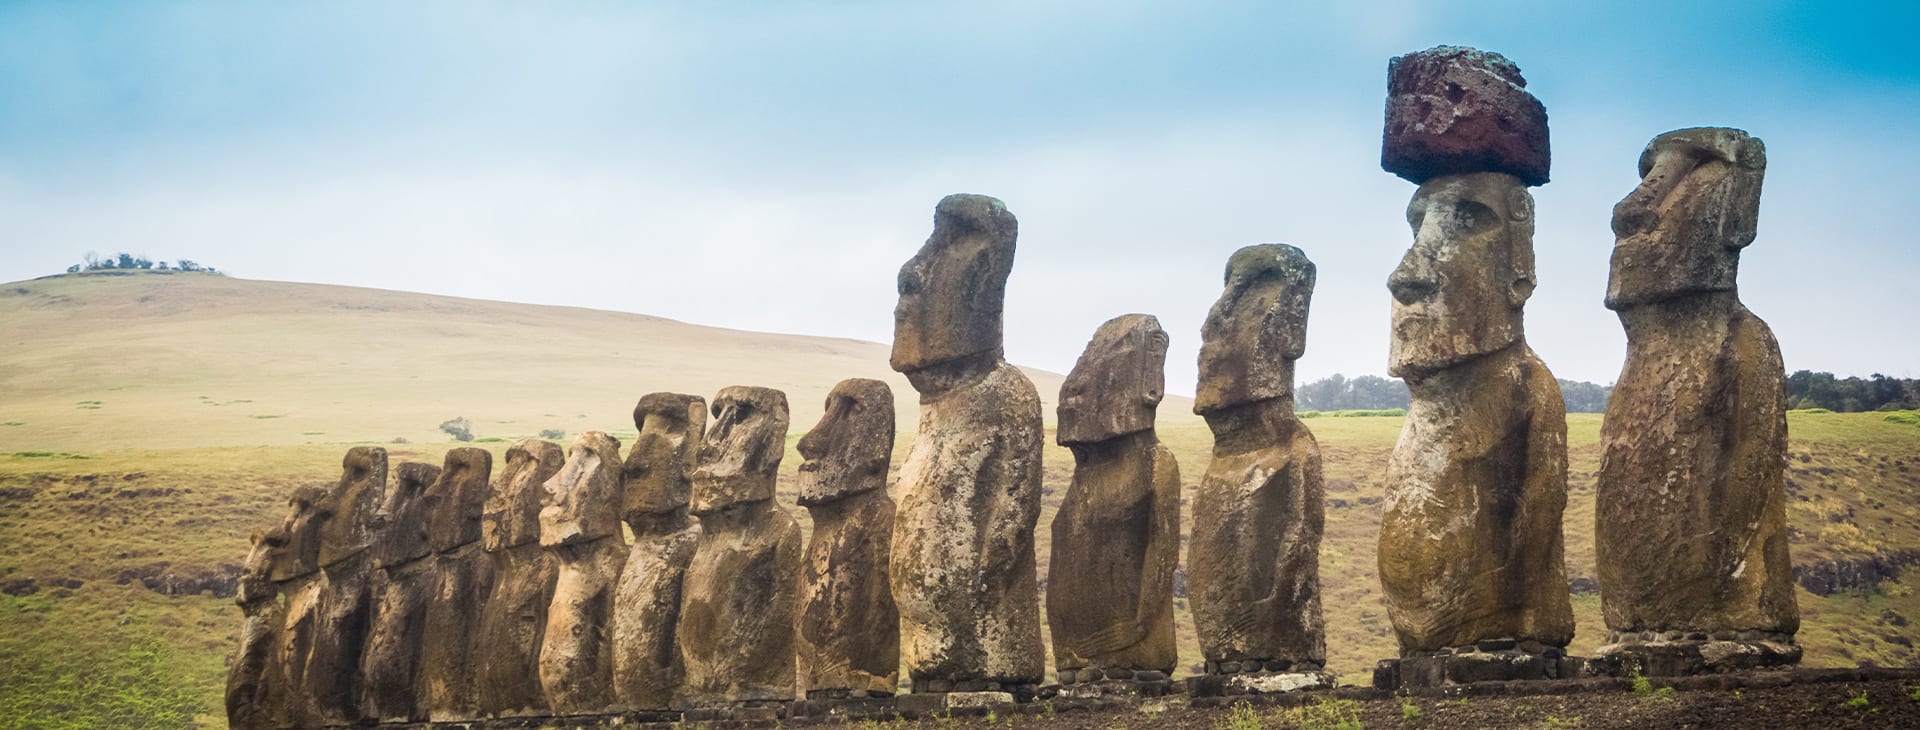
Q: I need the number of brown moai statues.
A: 15